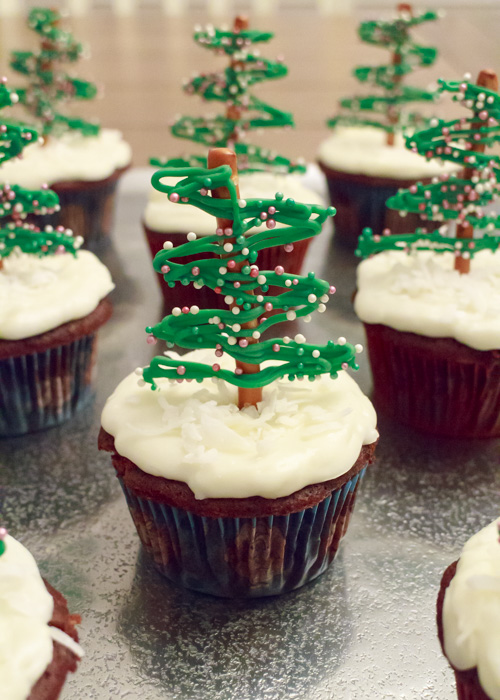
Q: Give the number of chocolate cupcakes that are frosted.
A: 8